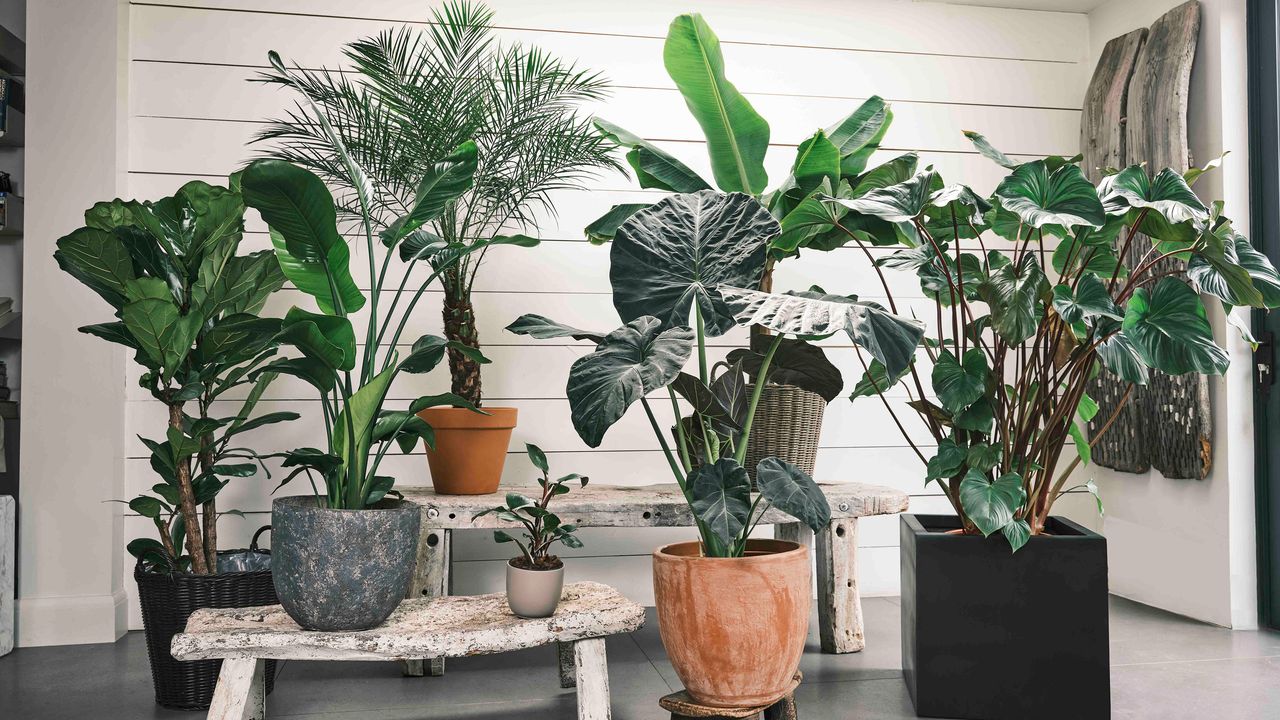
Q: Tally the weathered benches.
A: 2